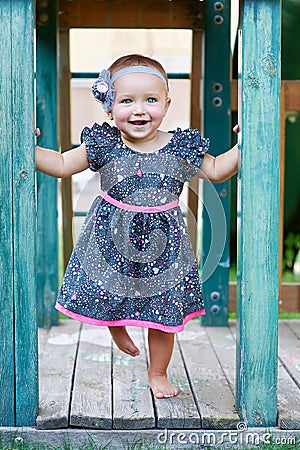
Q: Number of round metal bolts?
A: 6